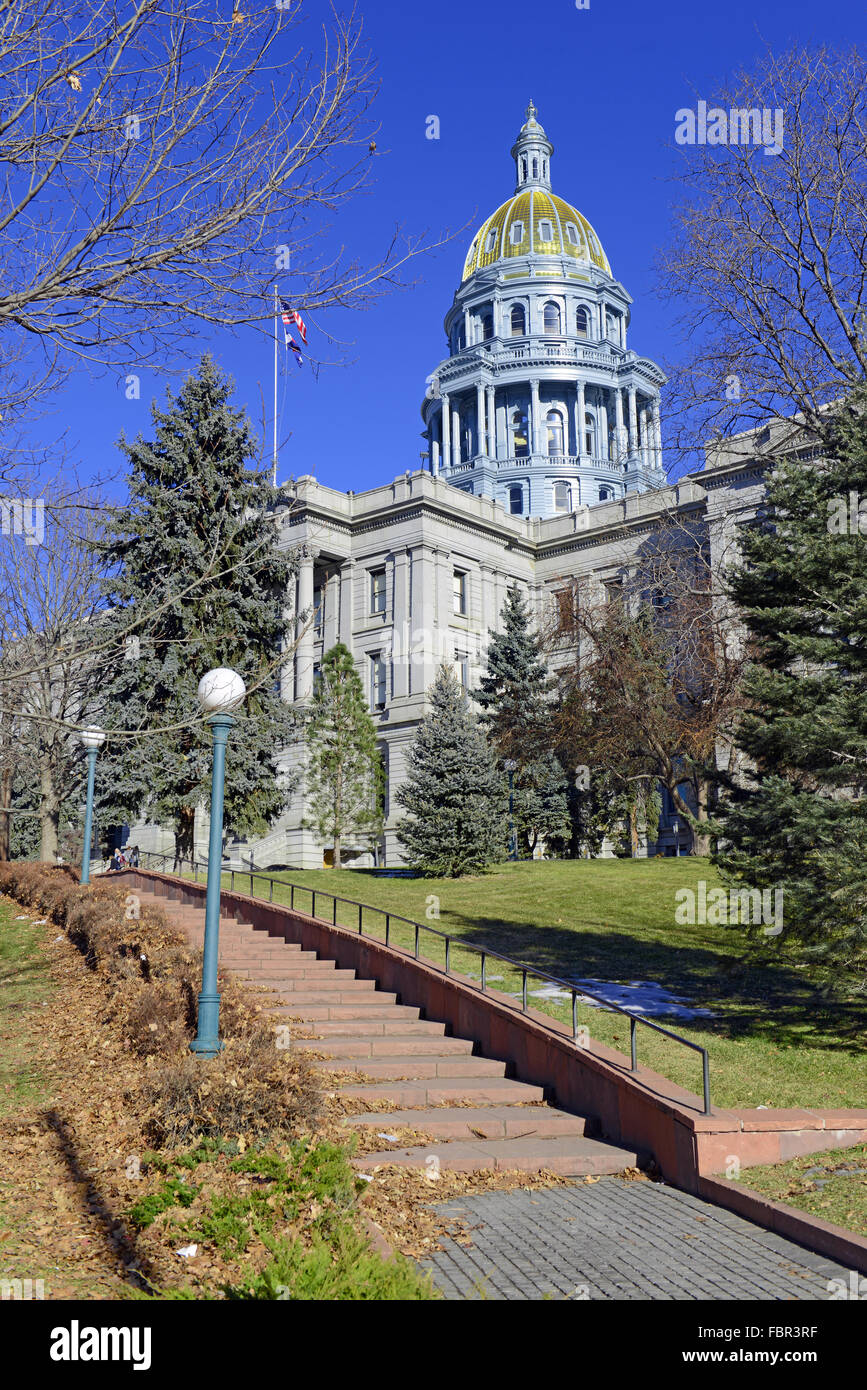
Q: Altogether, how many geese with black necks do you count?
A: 0